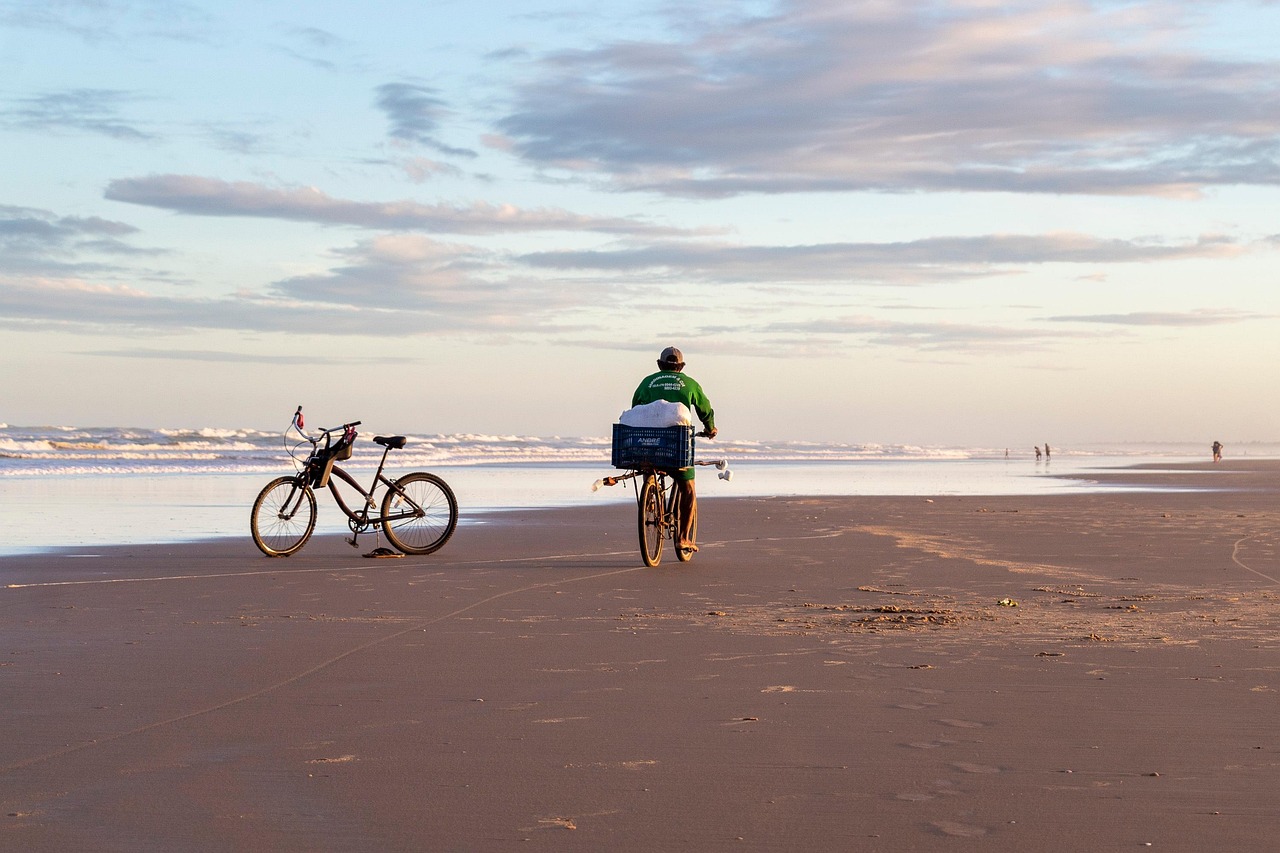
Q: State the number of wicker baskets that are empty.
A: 0